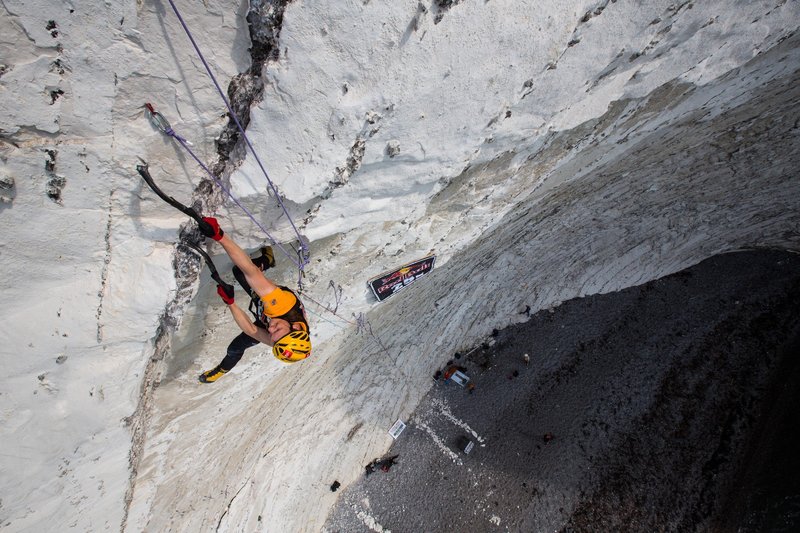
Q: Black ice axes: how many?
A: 2